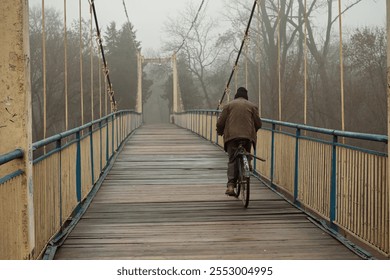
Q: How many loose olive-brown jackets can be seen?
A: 1